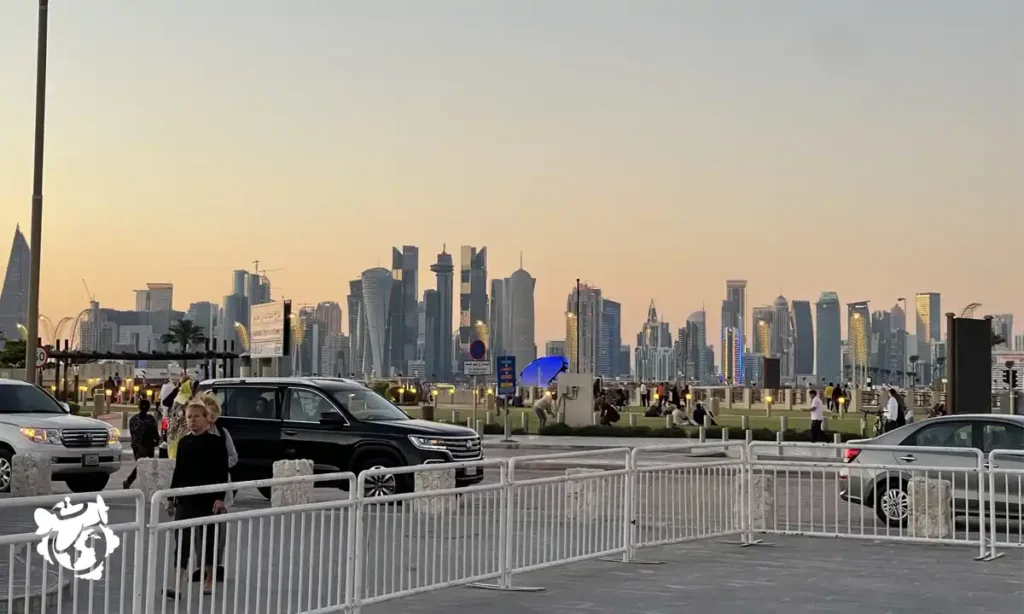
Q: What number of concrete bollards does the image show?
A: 7